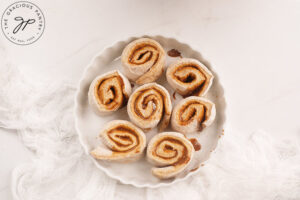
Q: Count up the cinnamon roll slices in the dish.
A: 7